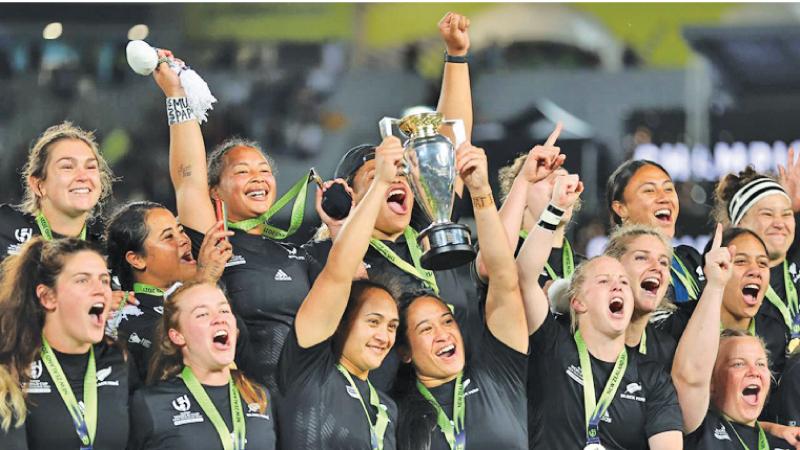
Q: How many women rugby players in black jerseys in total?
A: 15